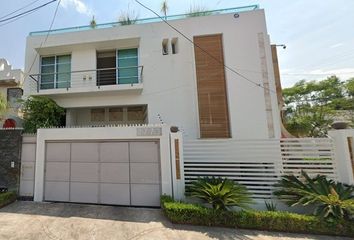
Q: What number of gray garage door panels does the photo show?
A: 12